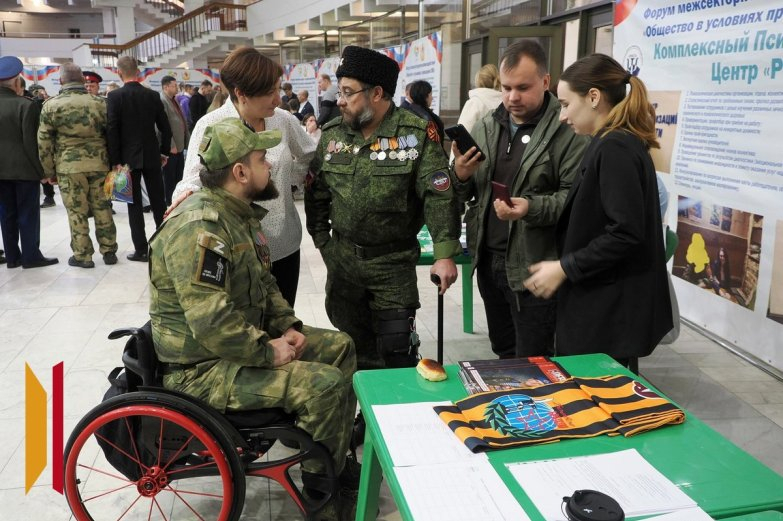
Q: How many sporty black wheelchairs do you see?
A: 1